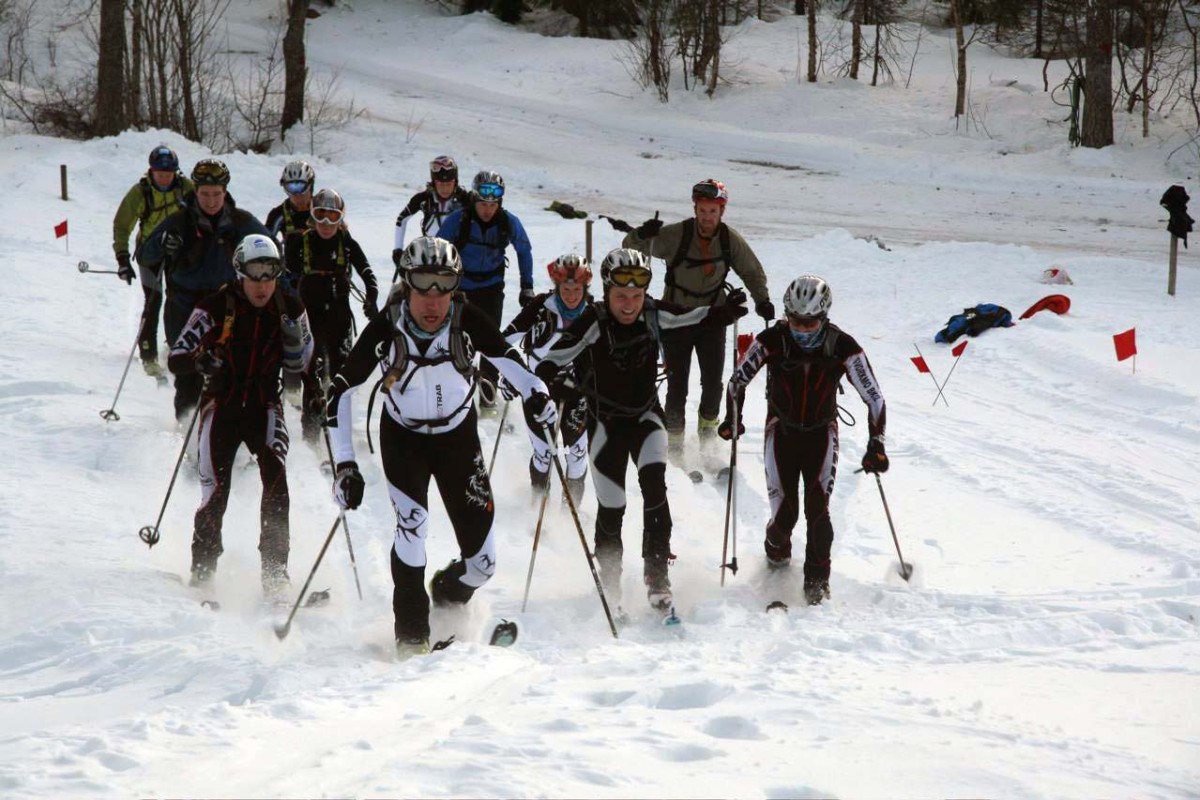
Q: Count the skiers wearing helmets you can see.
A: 12